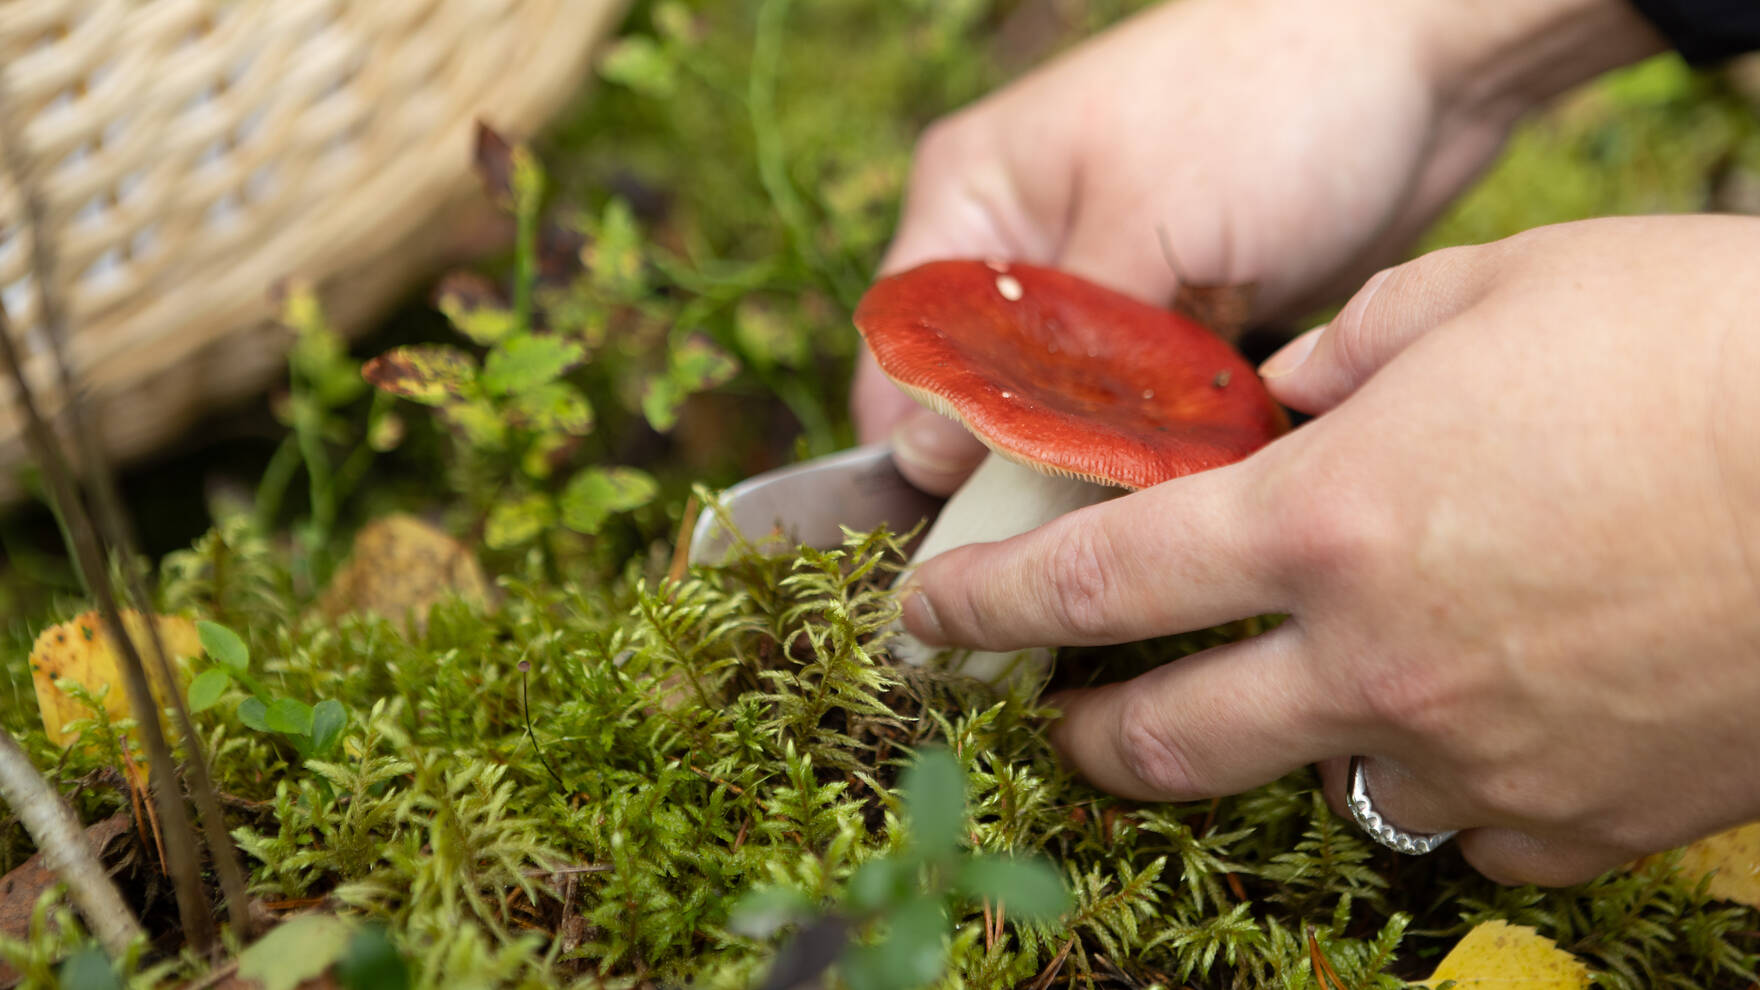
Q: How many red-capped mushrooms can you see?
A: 1